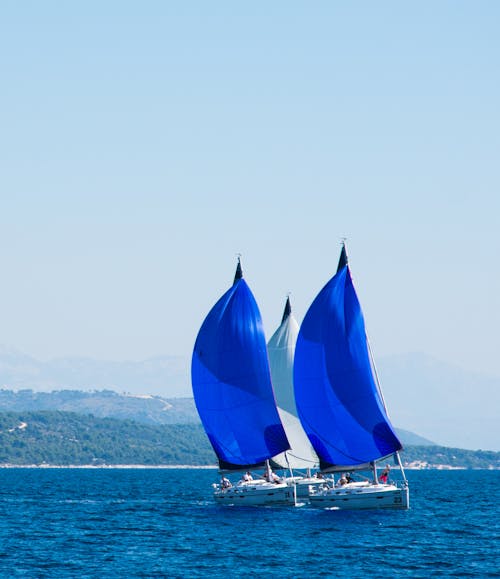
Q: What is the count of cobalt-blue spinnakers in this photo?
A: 2